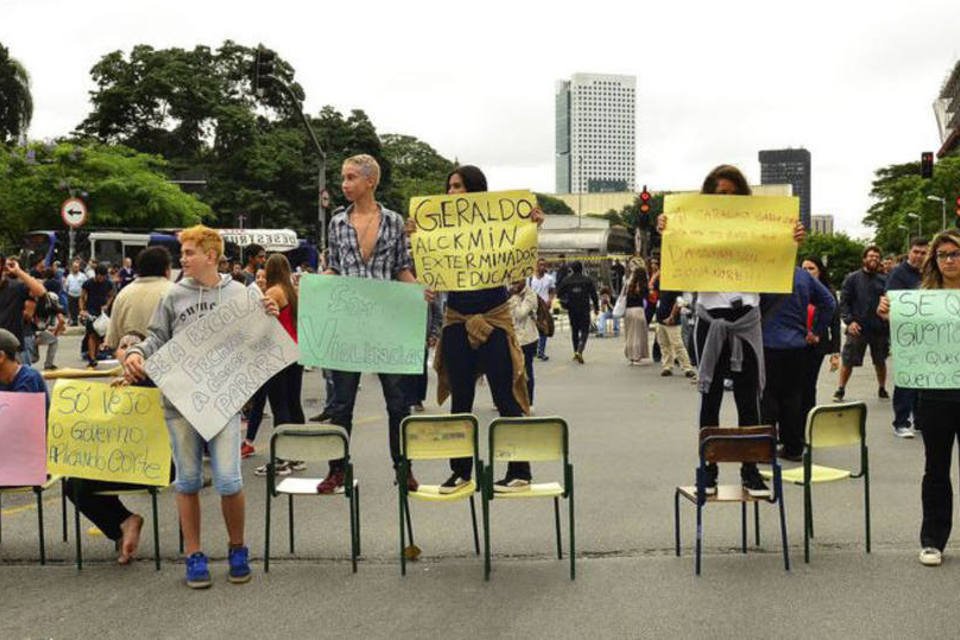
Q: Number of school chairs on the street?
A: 7